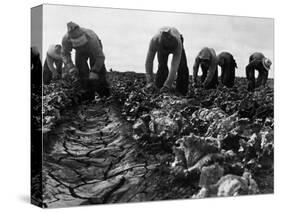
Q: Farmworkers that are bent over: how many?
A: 6